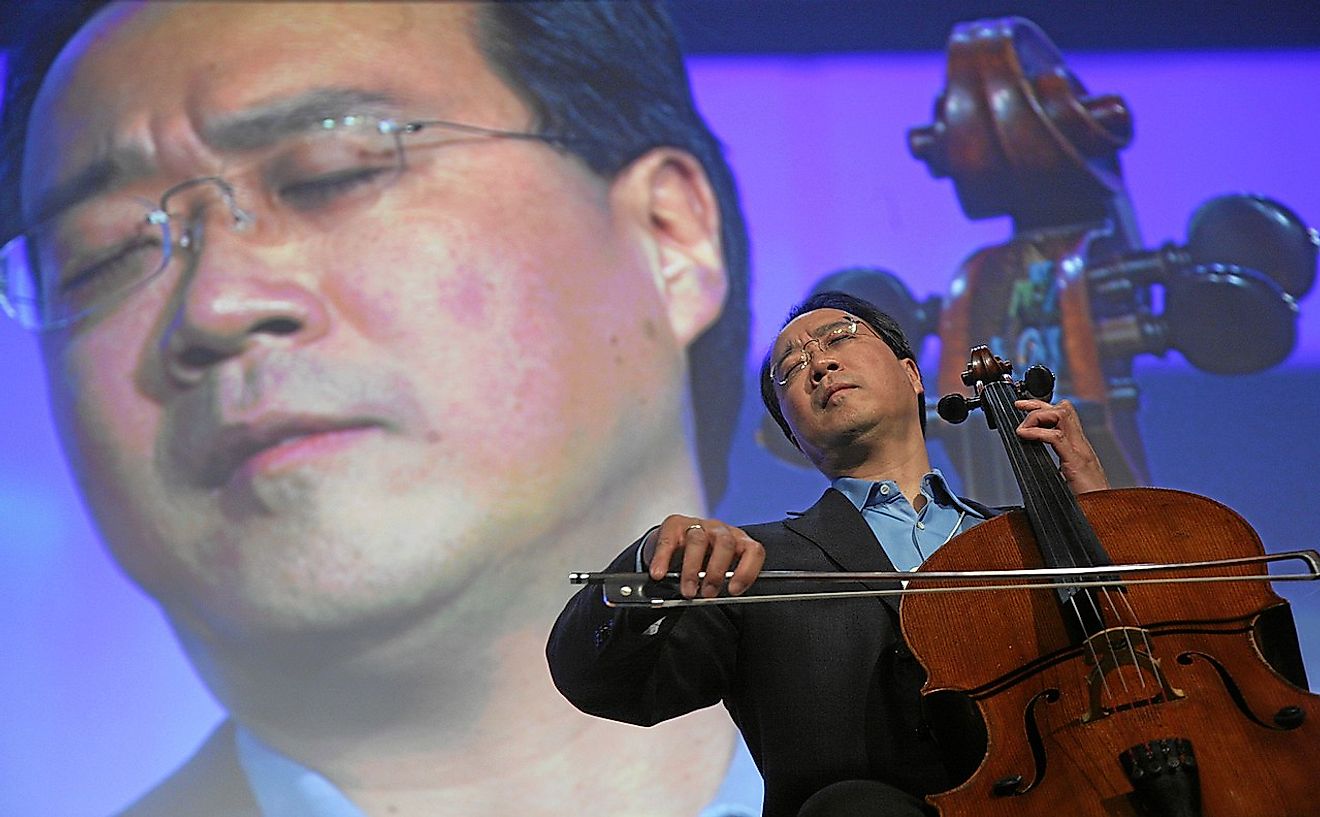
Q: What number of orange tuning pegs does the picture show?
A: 0